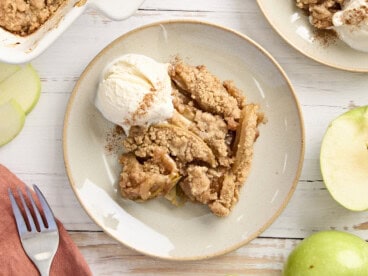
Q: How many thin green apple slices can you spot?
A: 3